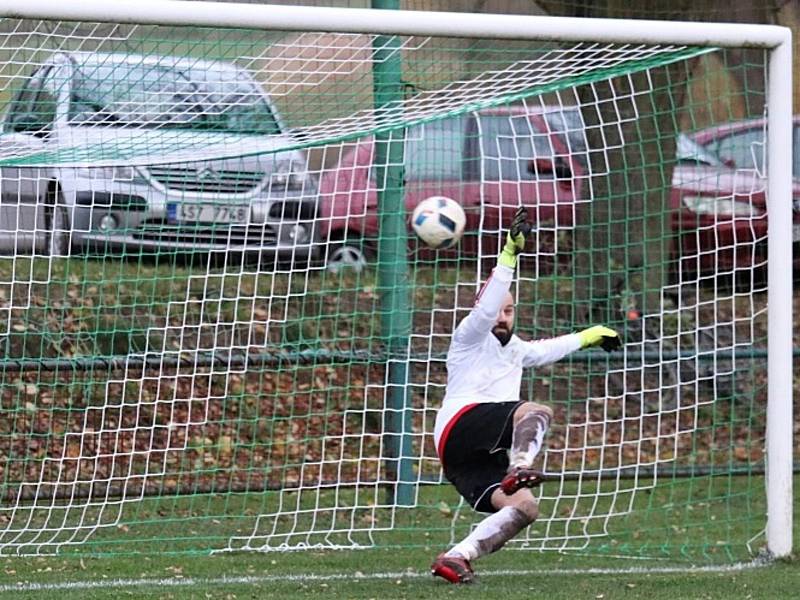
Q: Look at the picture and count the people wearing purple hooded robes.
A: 0